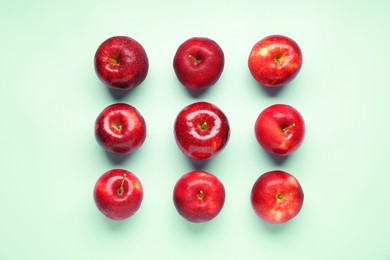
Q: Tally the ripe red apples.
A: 9